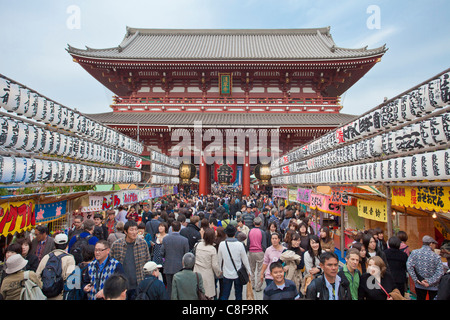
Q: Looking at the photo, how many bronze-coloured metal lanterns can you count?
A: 2